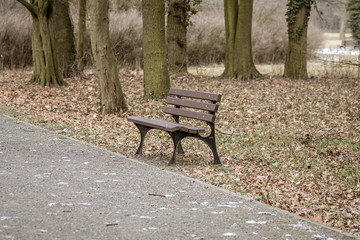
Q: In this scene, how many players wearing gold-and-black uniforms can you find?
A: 0